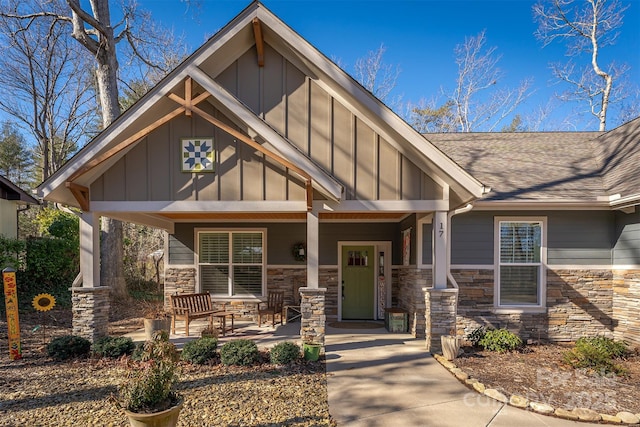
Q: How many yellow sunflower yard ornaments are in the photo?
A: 1